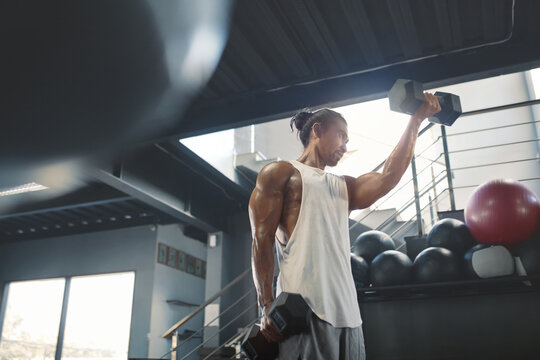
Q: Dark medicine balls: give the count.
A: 5